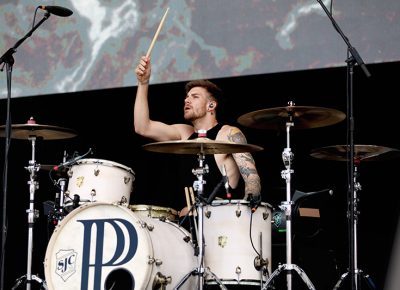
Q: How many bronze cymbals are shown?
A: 4